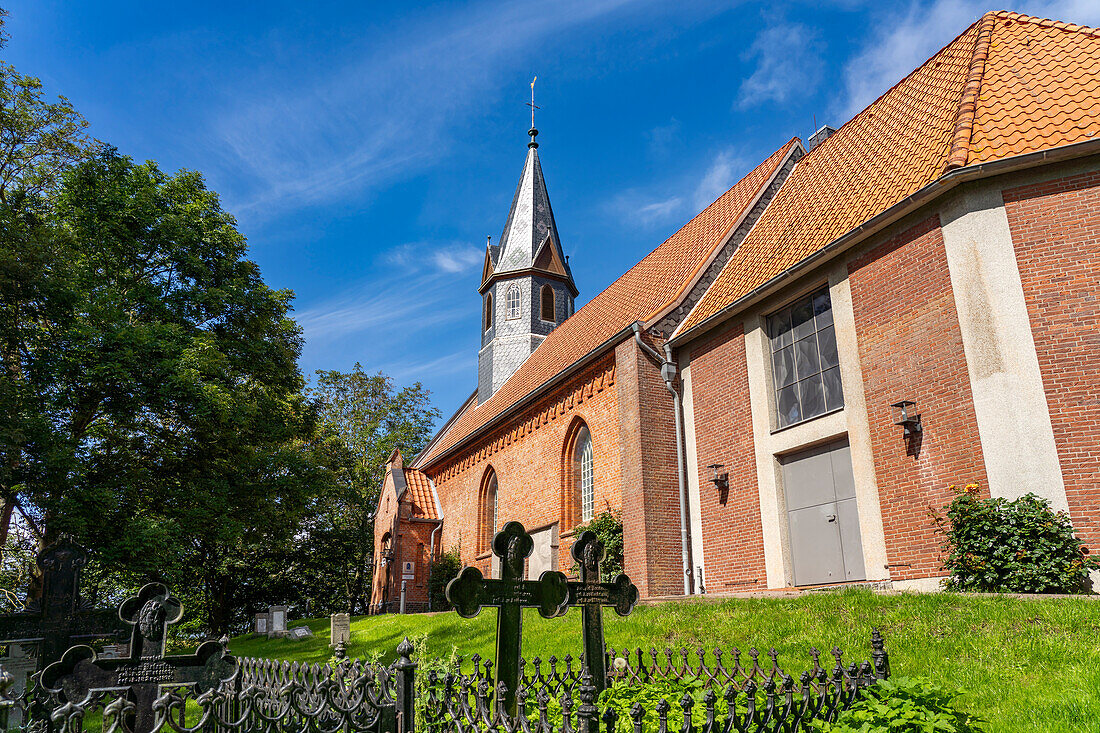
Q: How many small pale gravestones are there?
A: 4